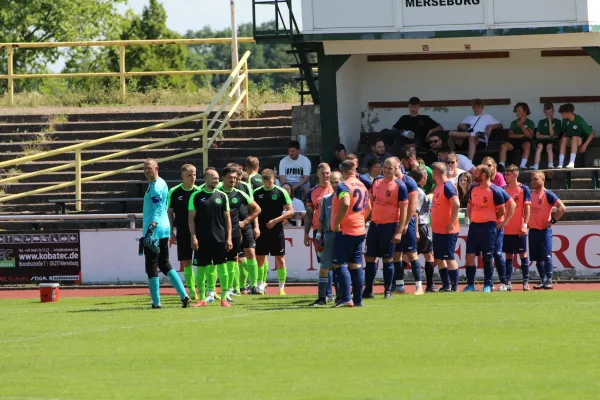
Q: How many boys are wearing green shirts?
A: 3